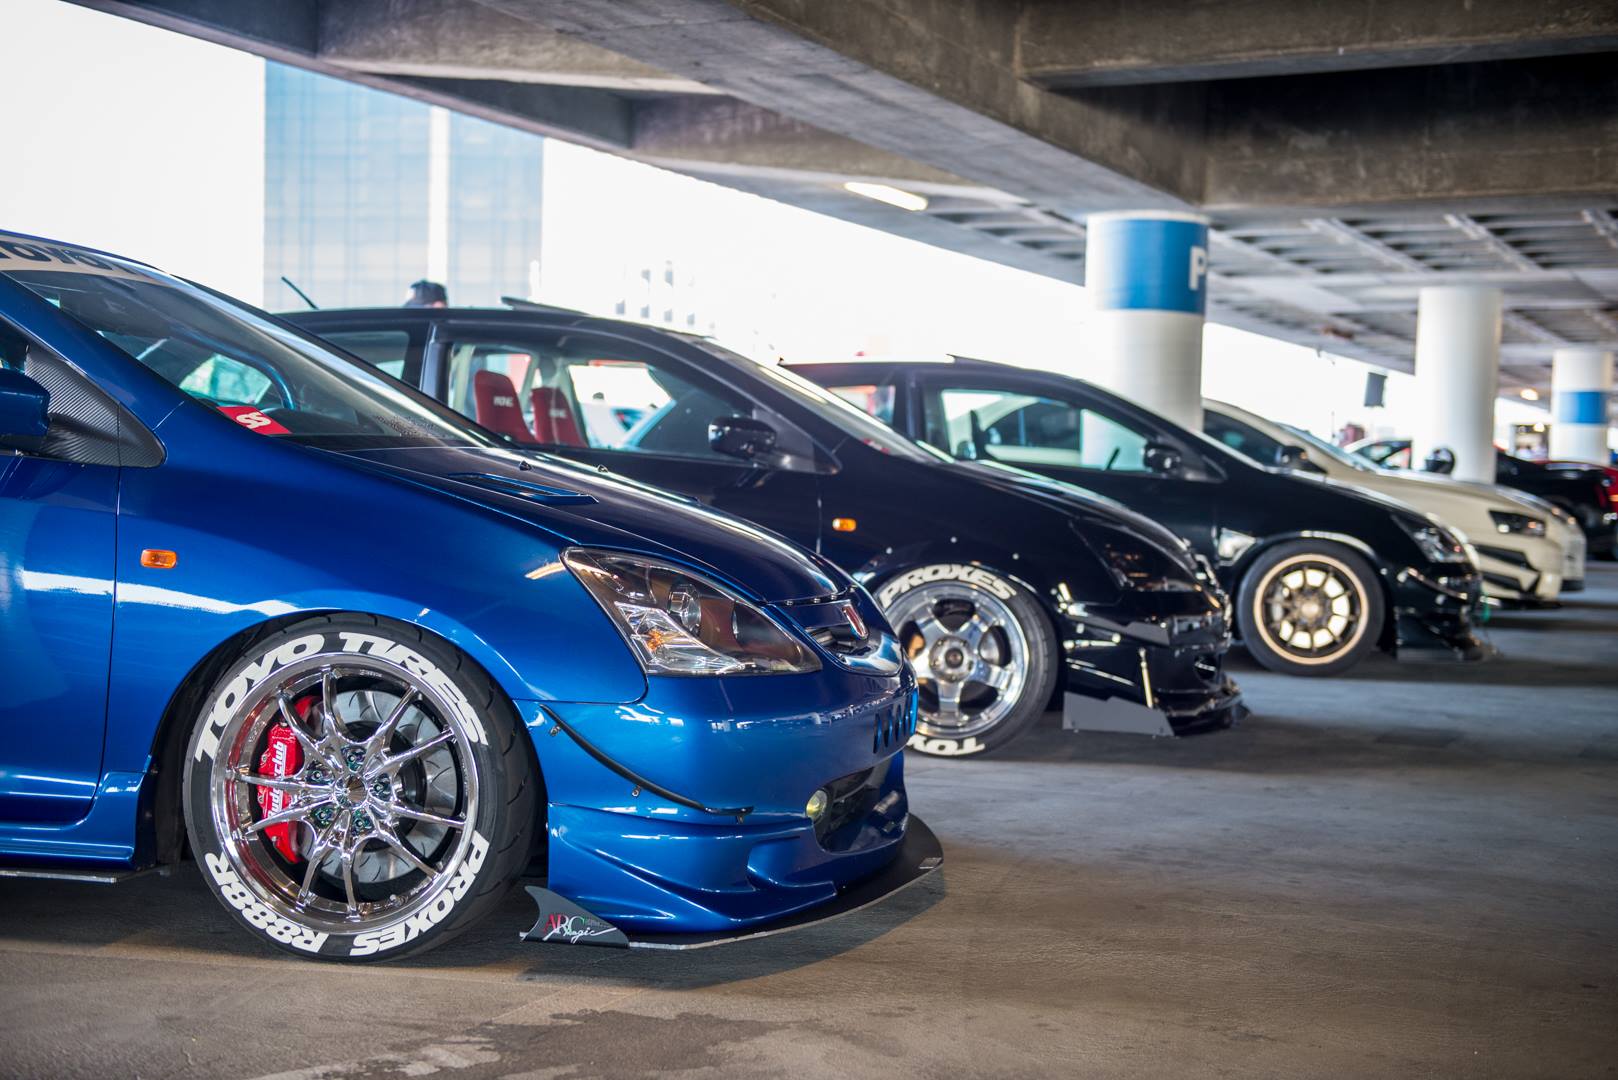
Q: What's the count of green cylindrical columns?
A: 0